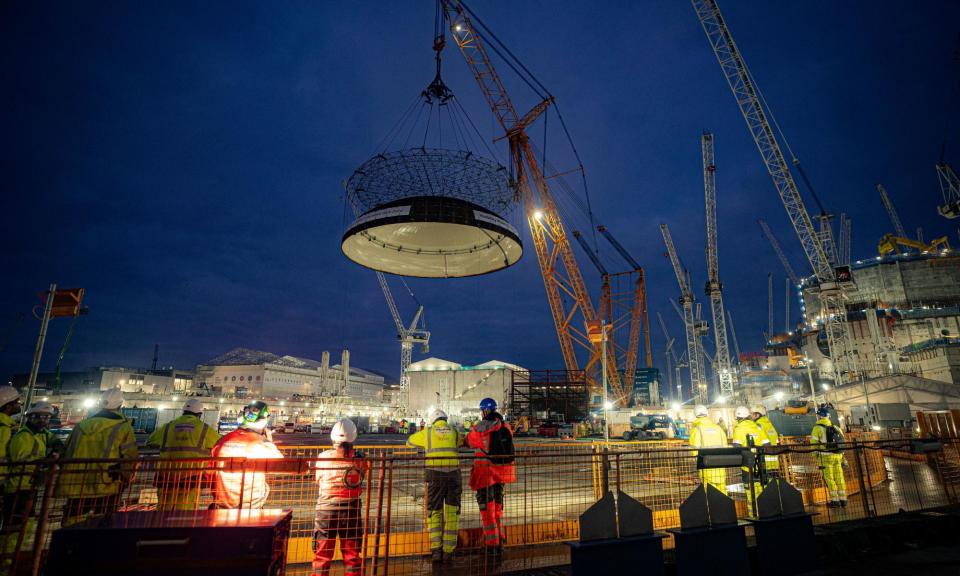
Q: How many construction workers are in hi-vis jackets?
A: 12